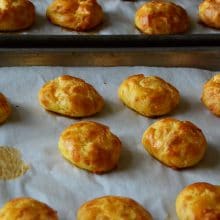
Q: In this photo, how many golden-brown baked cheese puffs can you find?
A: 13